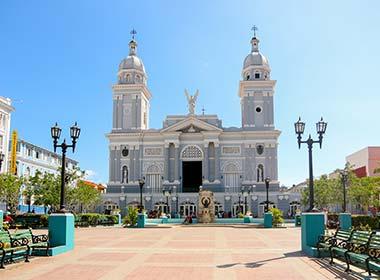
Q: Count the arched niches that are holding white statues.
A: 2